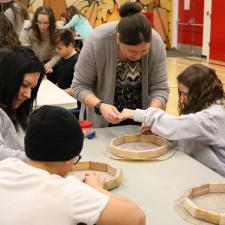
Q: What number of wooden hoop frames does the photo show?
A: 3